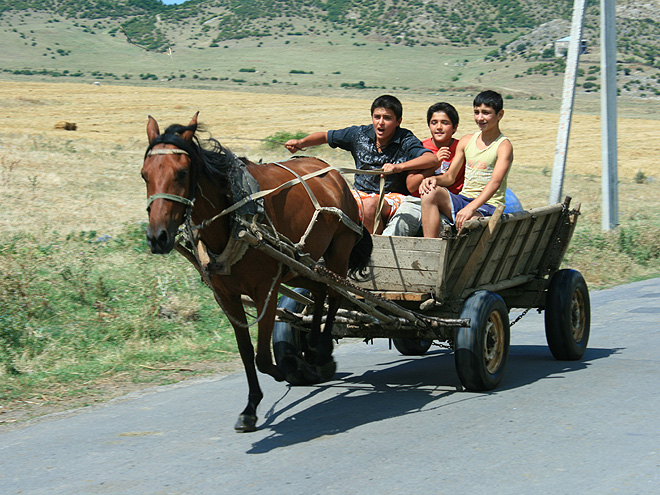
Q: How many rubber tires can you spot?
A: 4